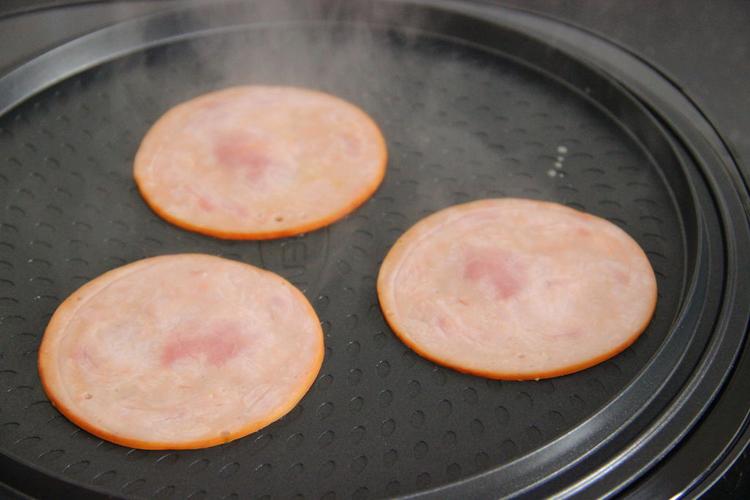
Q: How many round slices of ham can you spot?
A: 3